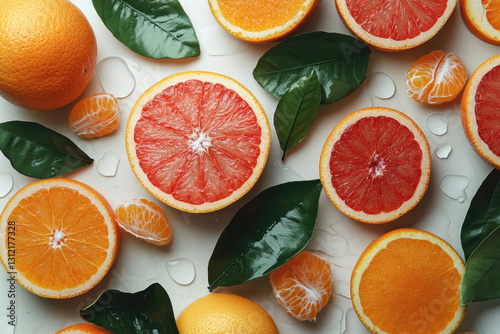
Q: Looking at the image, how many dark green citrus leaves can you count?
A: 8